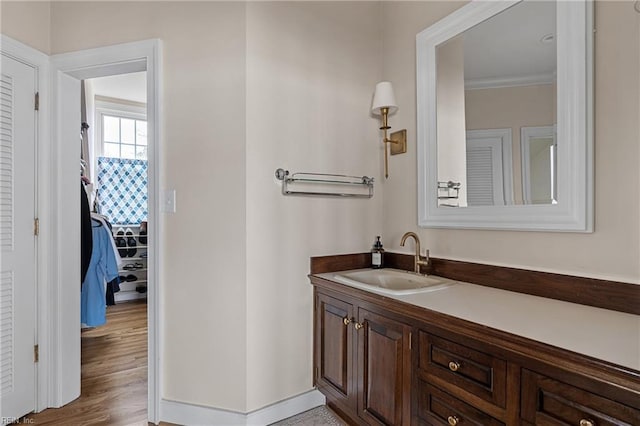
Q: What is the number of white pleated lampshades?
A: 1